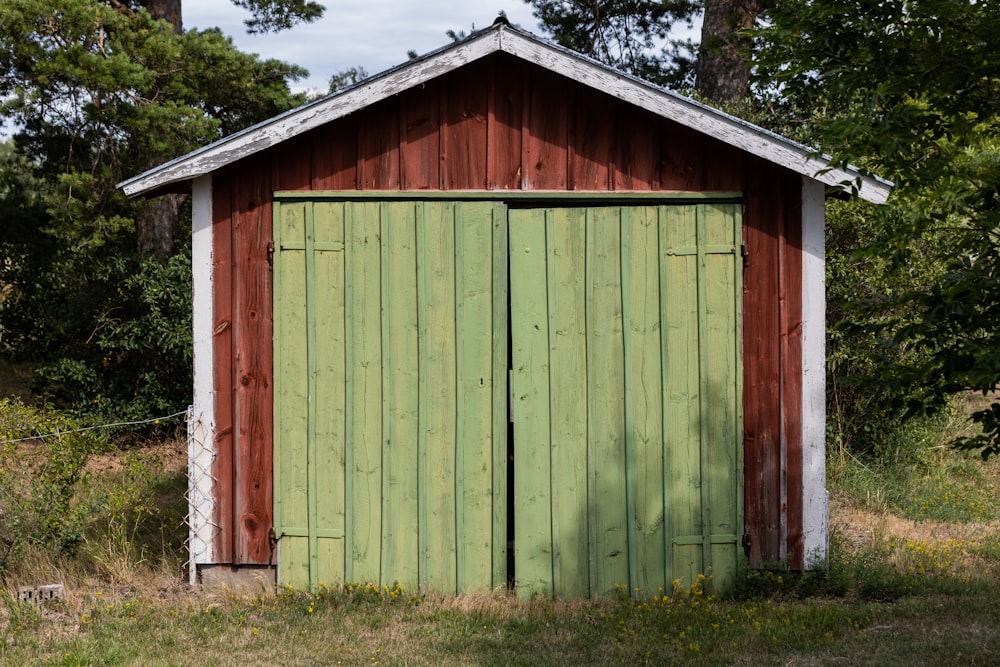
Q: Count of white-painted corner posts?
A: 2